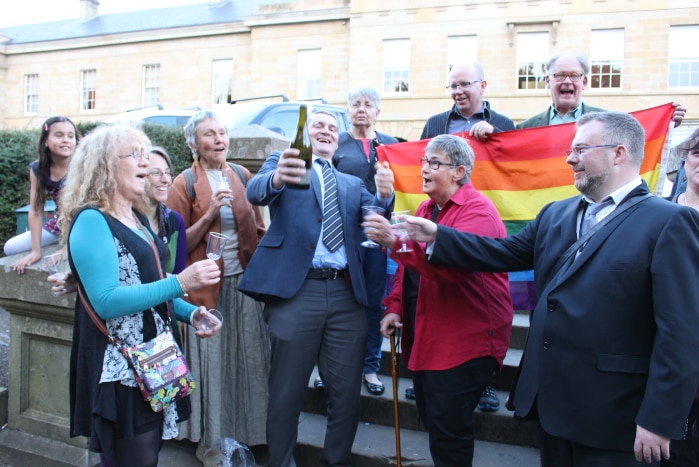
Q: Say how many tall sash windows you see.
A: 10